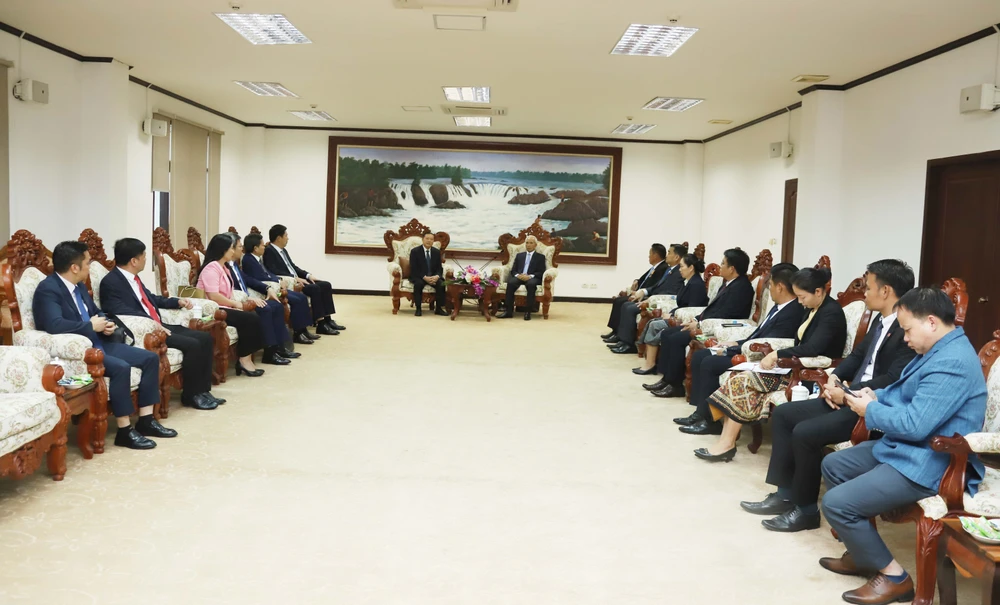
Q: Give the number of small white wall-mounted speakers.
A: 4